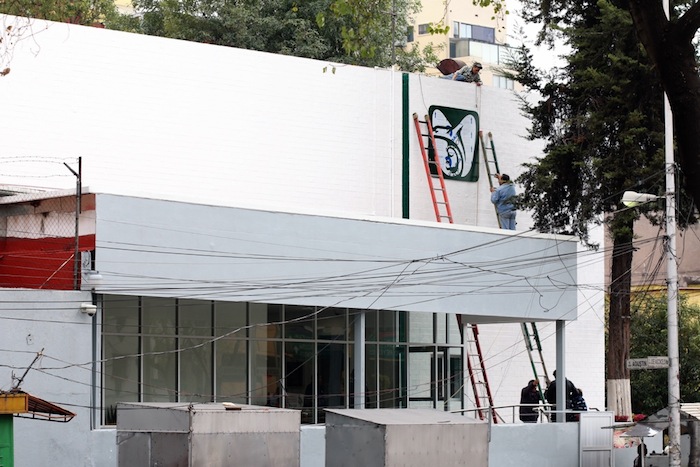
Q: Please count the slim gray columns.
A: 2